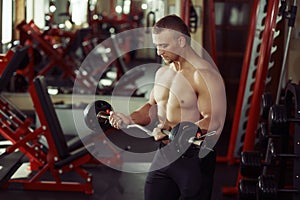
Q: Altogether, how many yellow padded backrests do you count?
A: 0